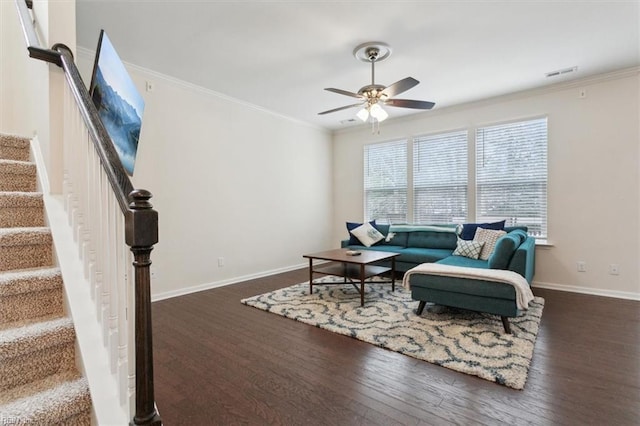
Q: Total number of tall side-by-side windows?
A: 3